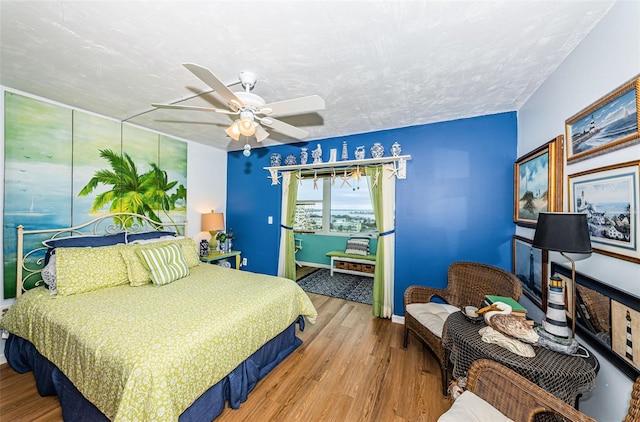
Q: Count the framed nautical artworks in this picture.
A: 5